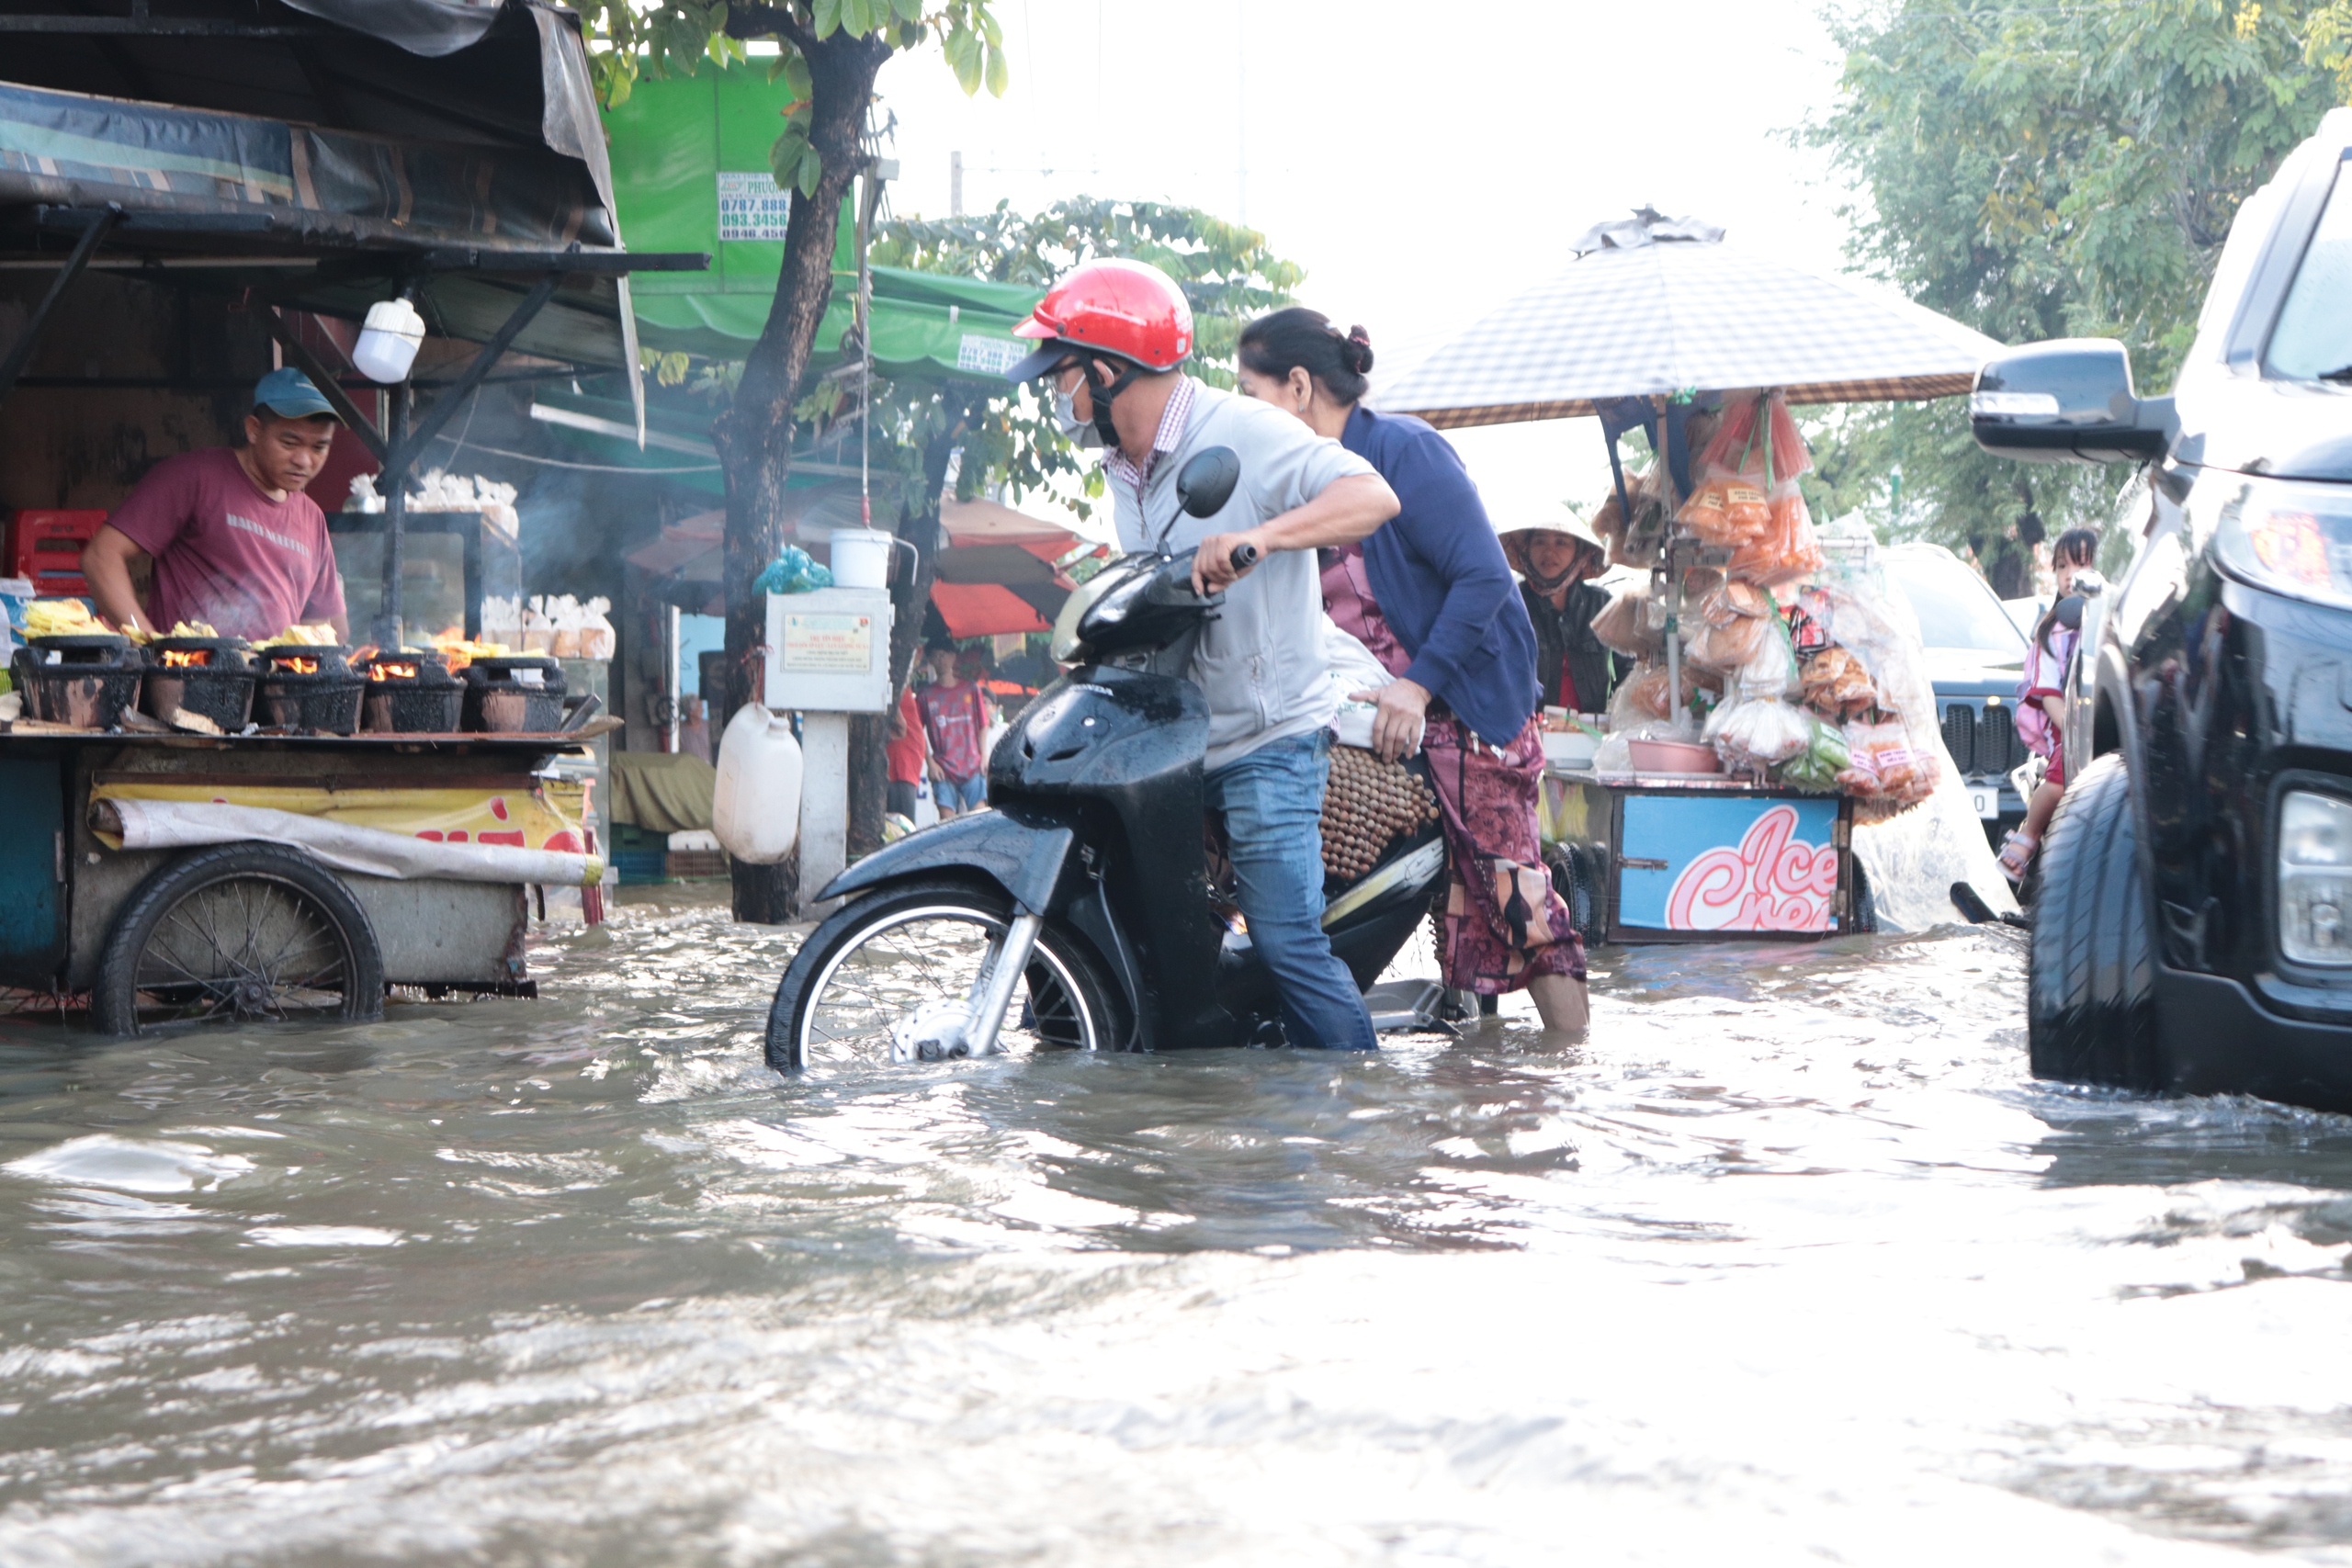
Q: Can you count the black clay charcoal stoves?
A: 5